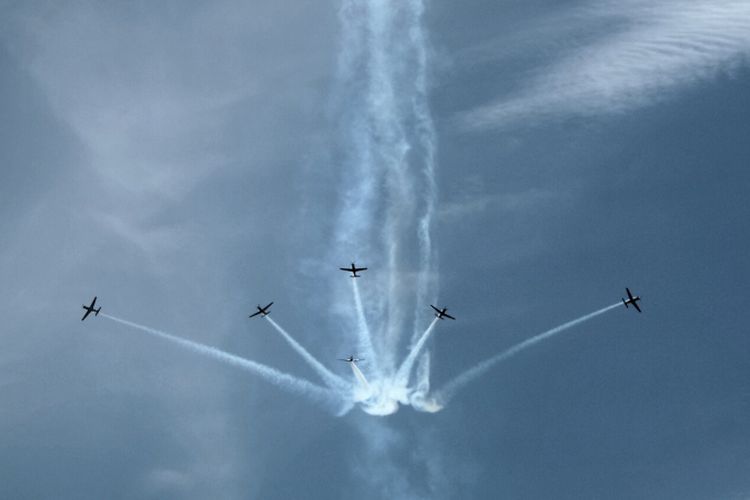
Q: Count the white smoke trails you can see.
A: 6